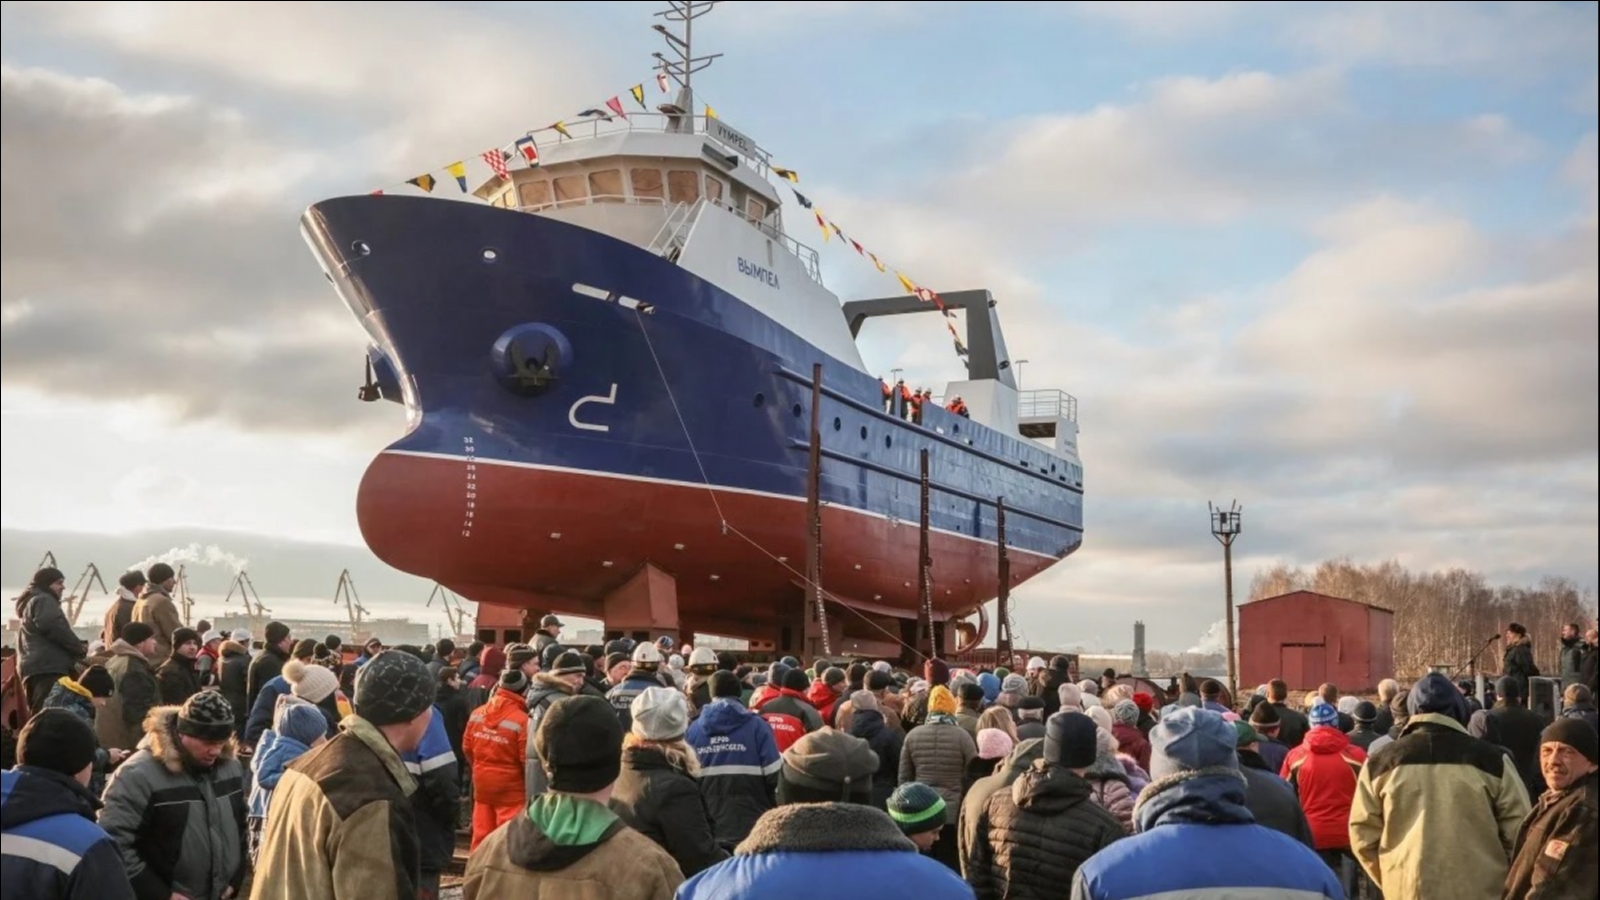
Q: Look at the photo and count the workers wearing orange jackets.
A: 7